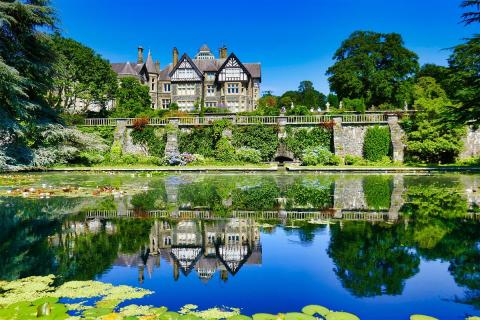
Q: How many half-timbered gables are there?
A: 2